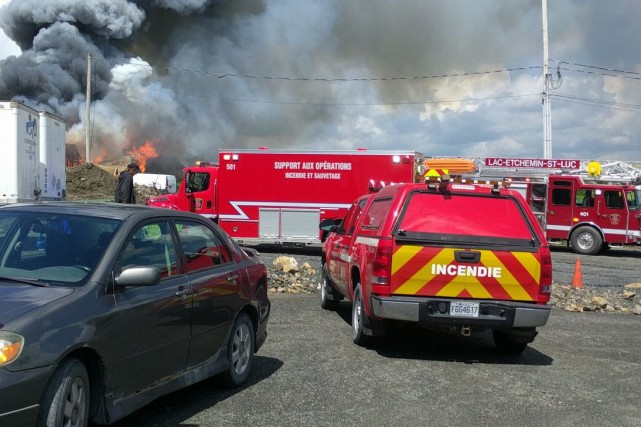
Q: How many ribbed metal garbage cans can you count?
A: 0